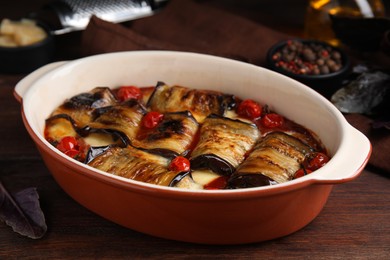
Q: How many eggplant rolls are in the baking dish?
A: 7